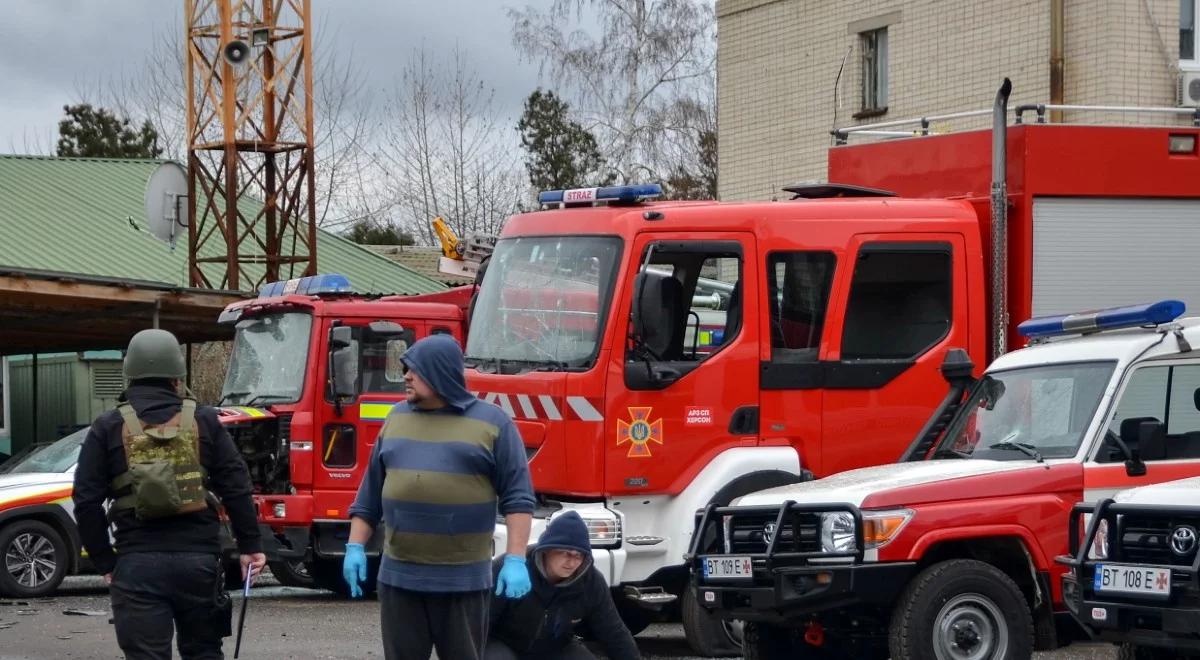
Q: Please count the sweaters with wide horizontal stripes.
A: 1